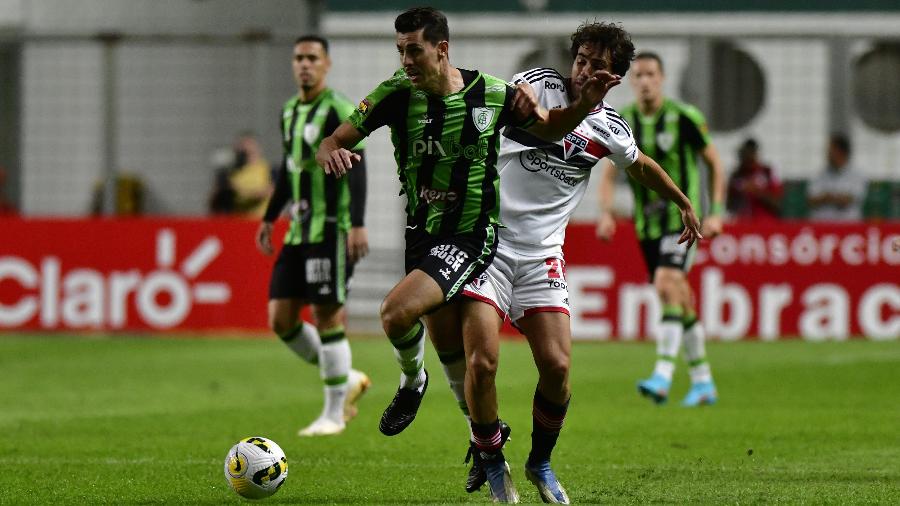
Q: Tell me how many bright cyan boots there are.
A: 2